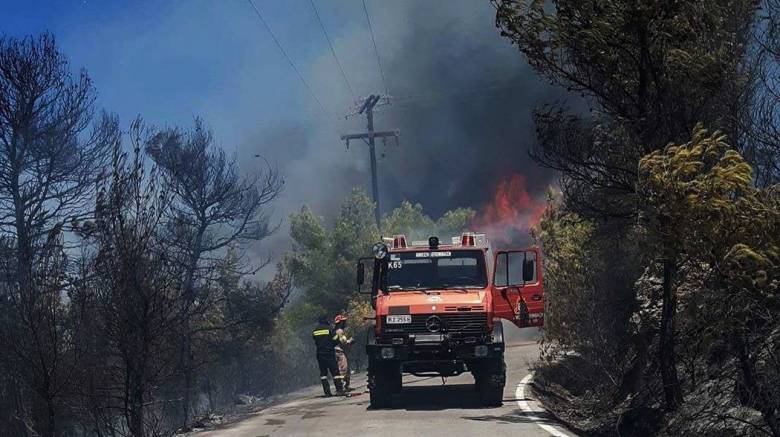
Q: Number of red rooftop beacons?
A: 2